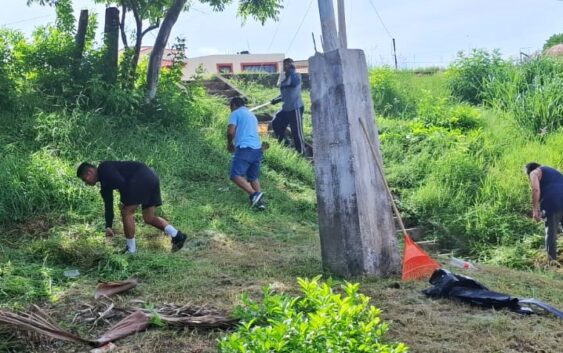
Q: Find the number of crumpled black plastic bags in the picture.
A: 1